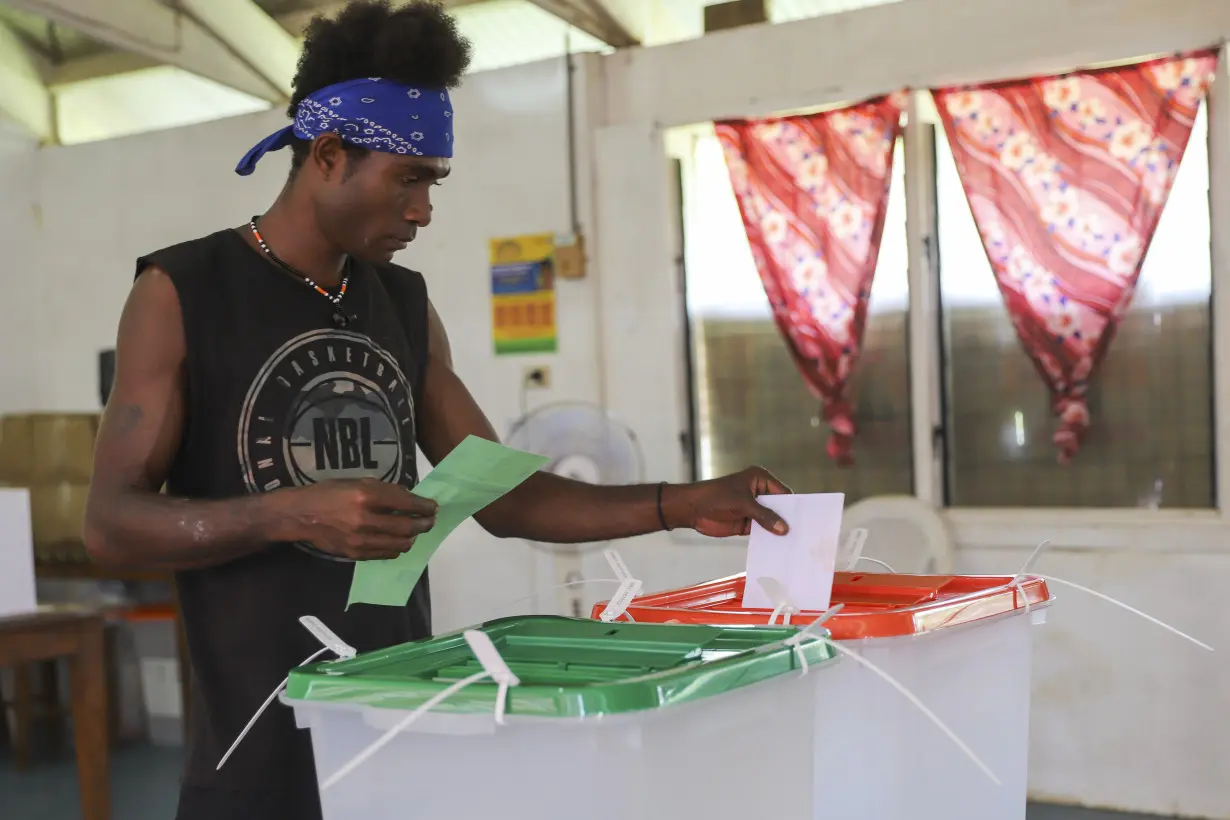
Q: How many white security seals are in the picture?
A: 8